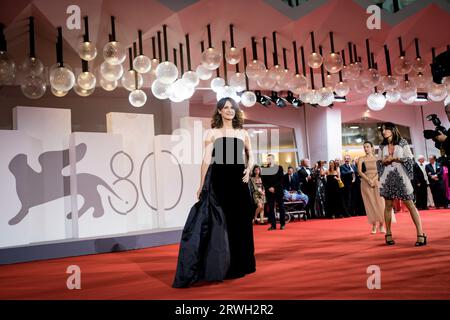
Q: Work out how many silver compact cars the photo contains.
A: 0